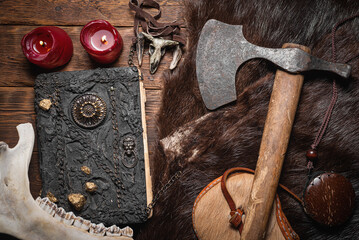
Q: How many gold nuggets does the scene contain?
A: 5